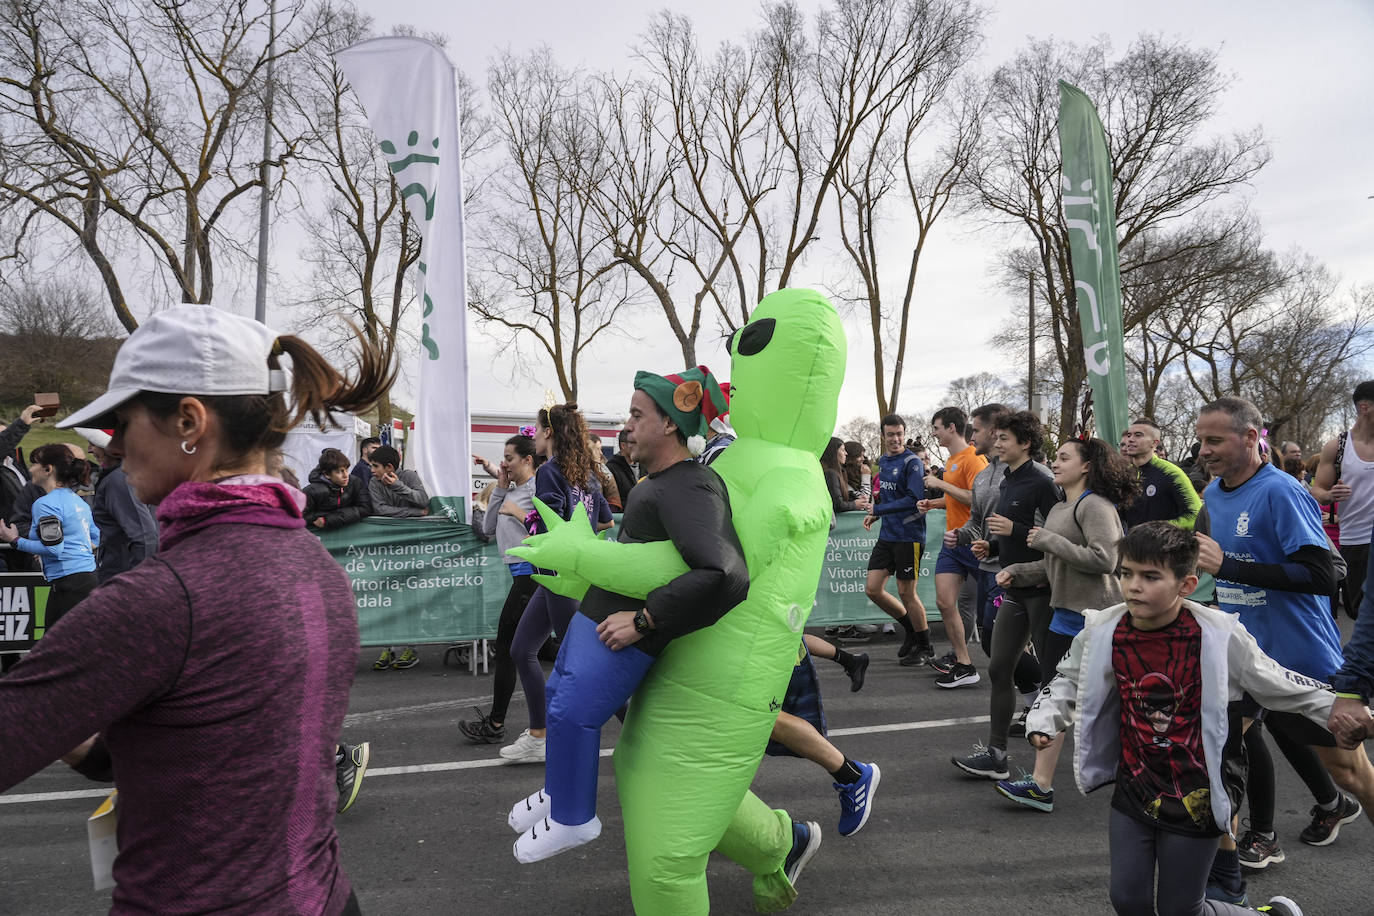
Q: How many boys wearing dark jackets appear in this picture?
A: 2